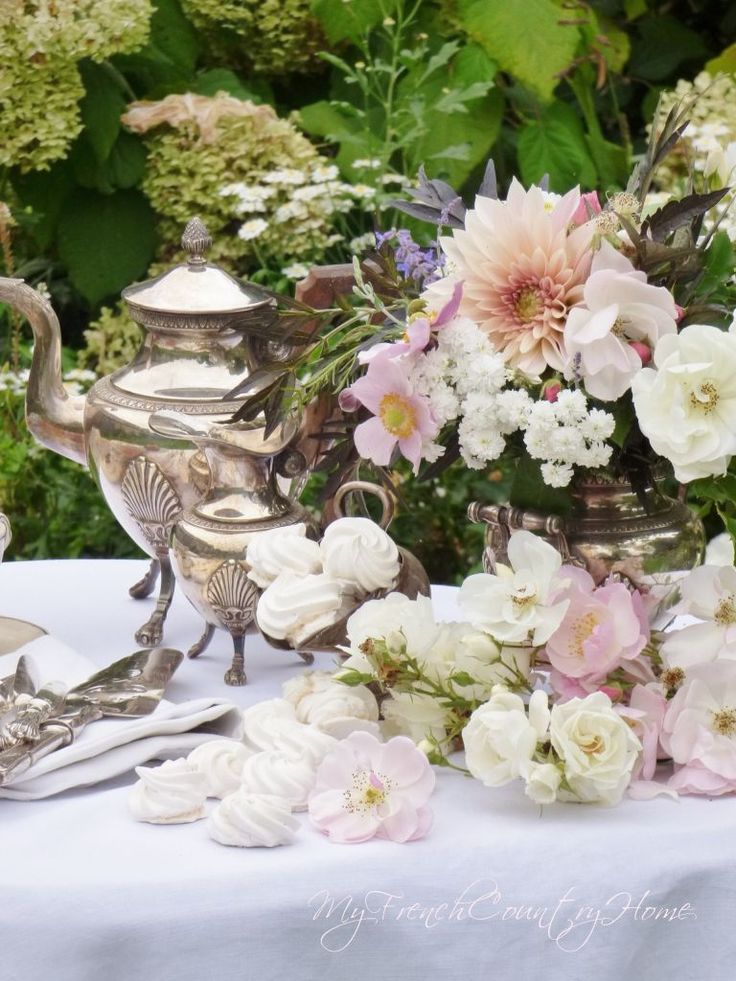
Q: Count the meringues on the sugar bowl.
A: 3